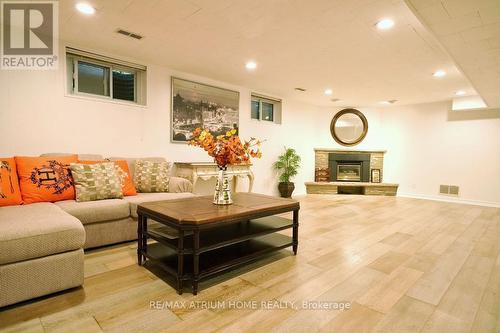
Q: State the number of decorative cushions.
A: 5